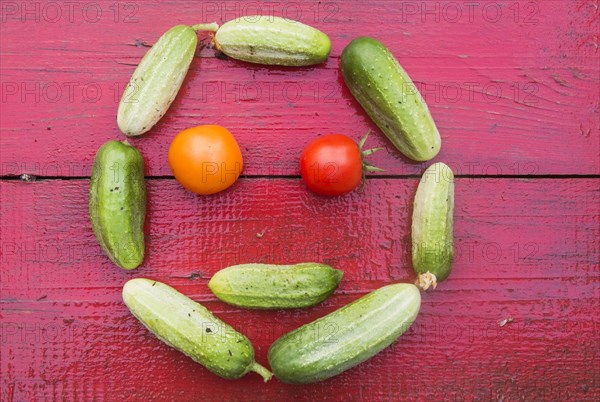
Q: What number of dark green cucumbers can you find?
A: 2